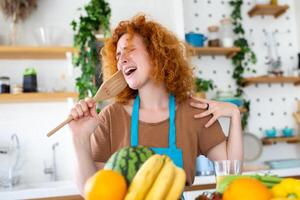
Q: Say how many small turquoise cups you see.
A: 2